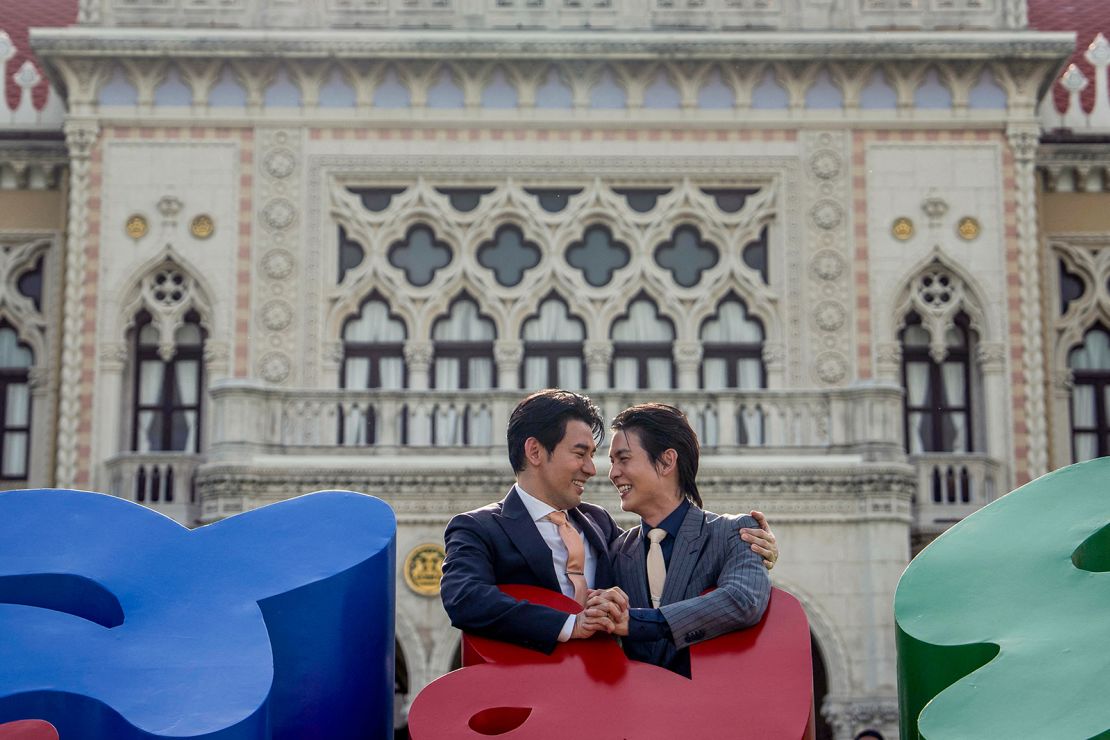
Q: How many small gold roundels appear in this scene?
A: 4